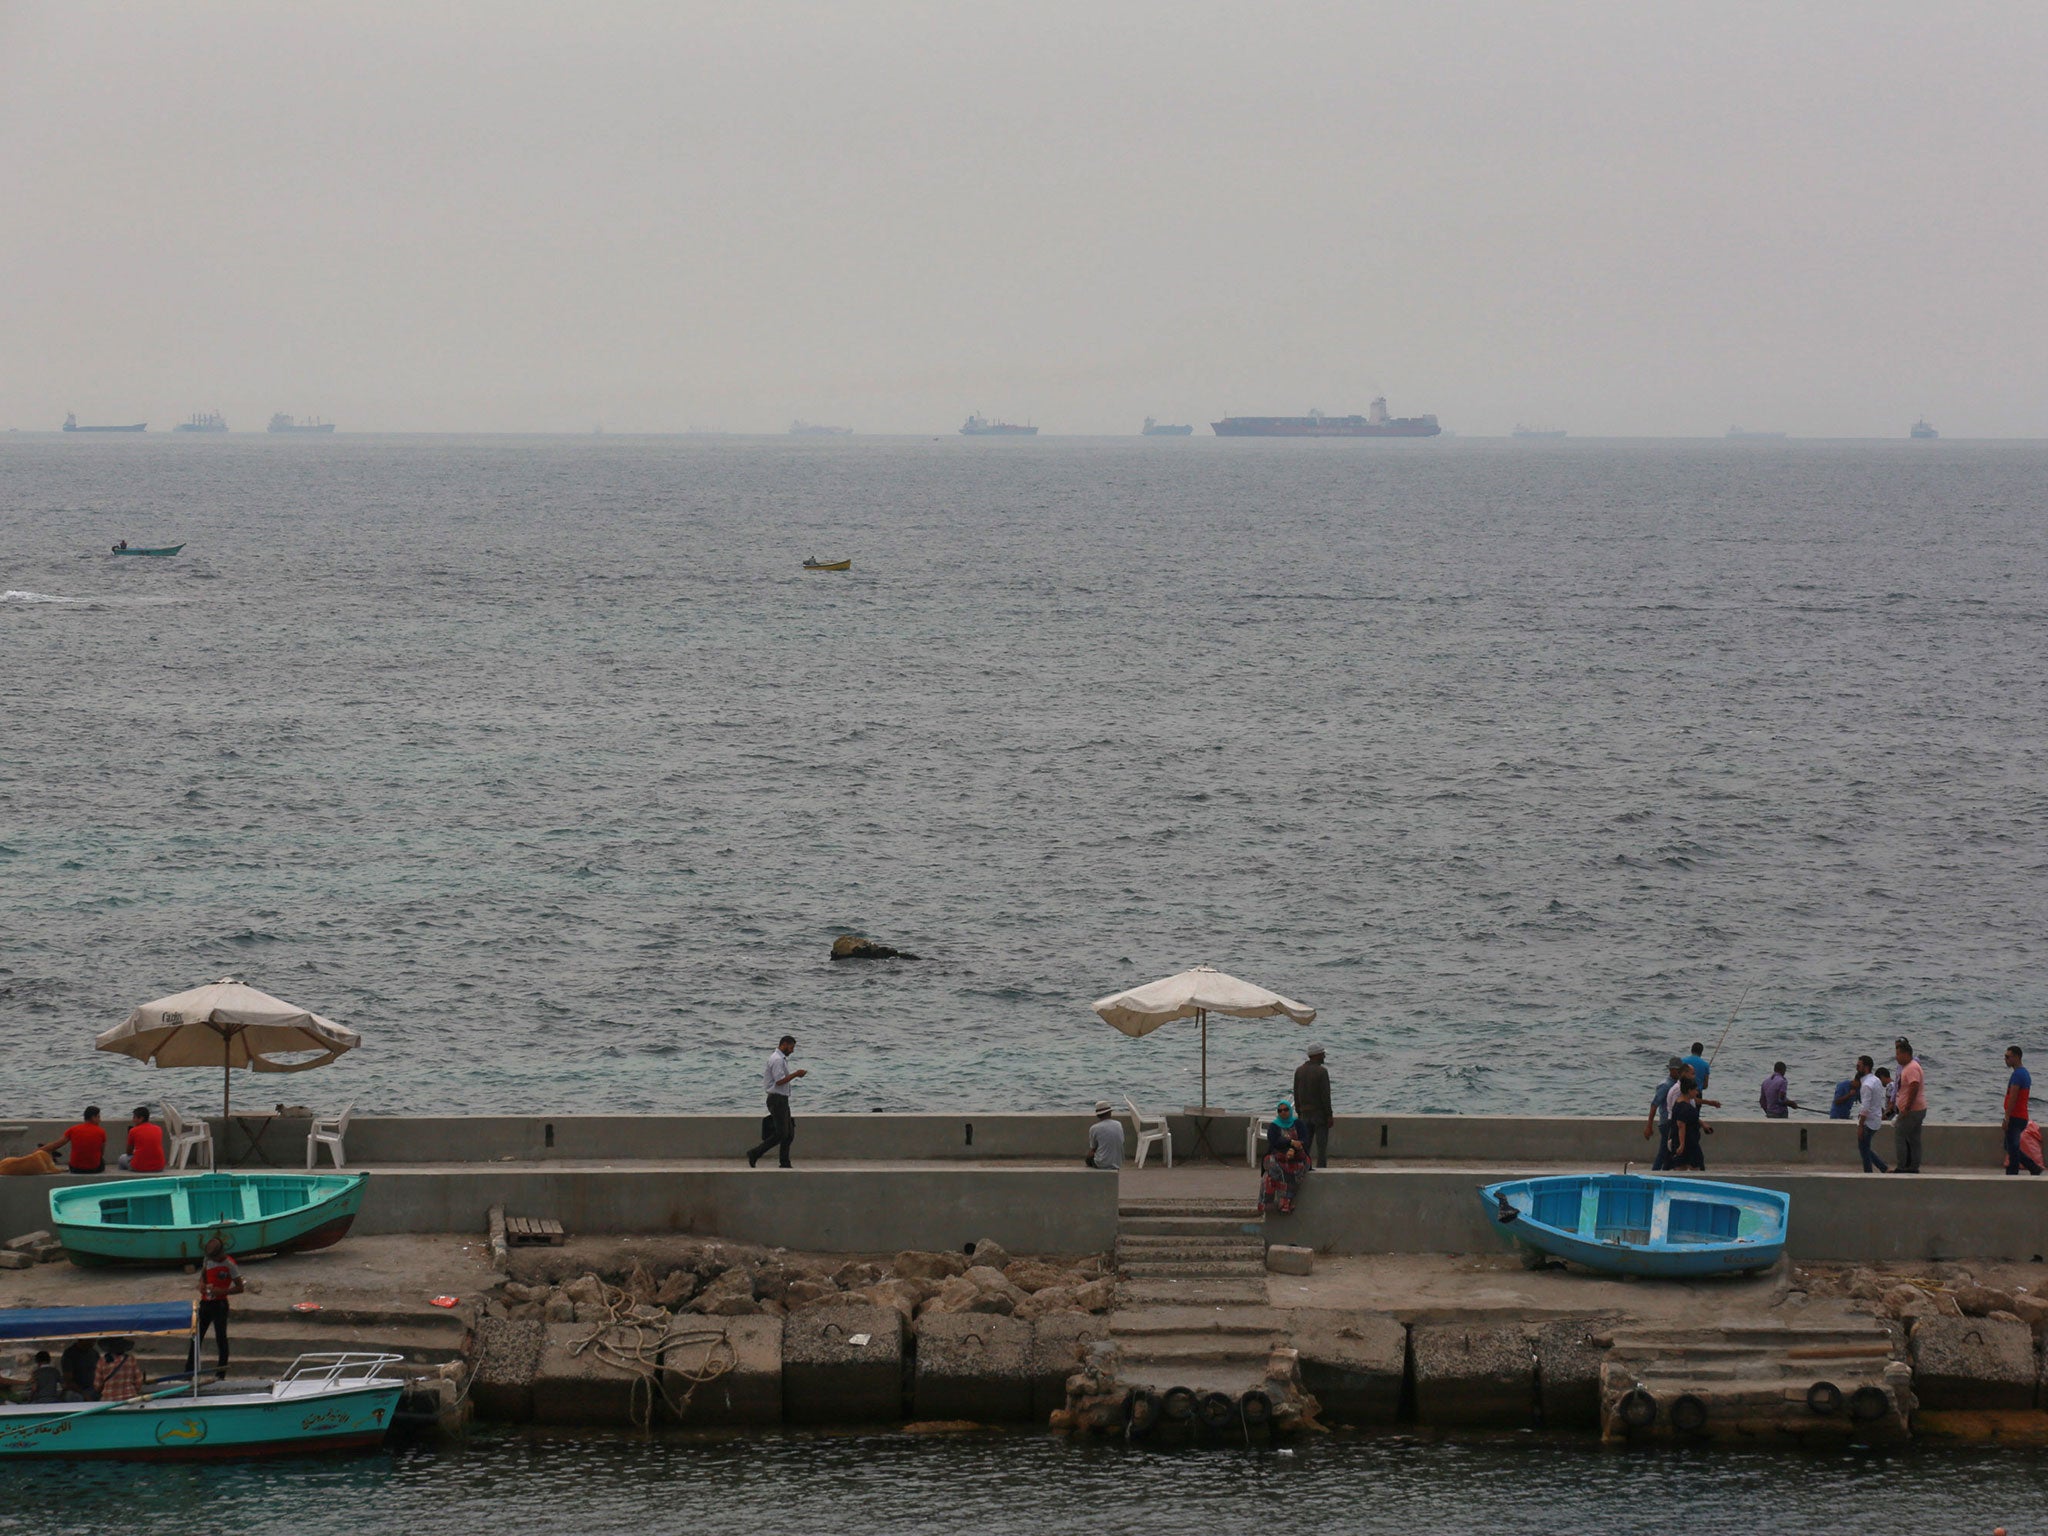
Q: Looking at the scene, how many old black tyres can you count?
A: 8